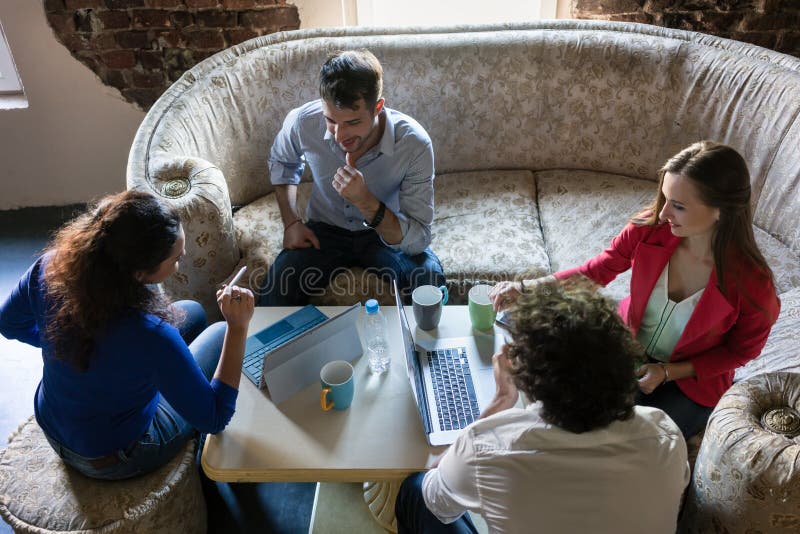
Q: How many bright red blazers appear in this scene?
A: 1